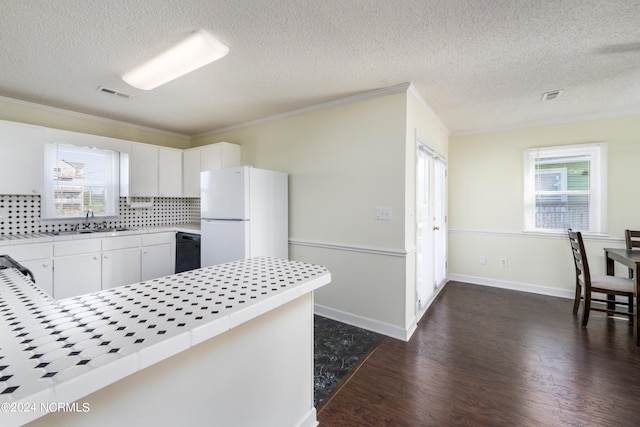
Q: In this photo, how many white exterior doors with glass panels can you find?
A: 2